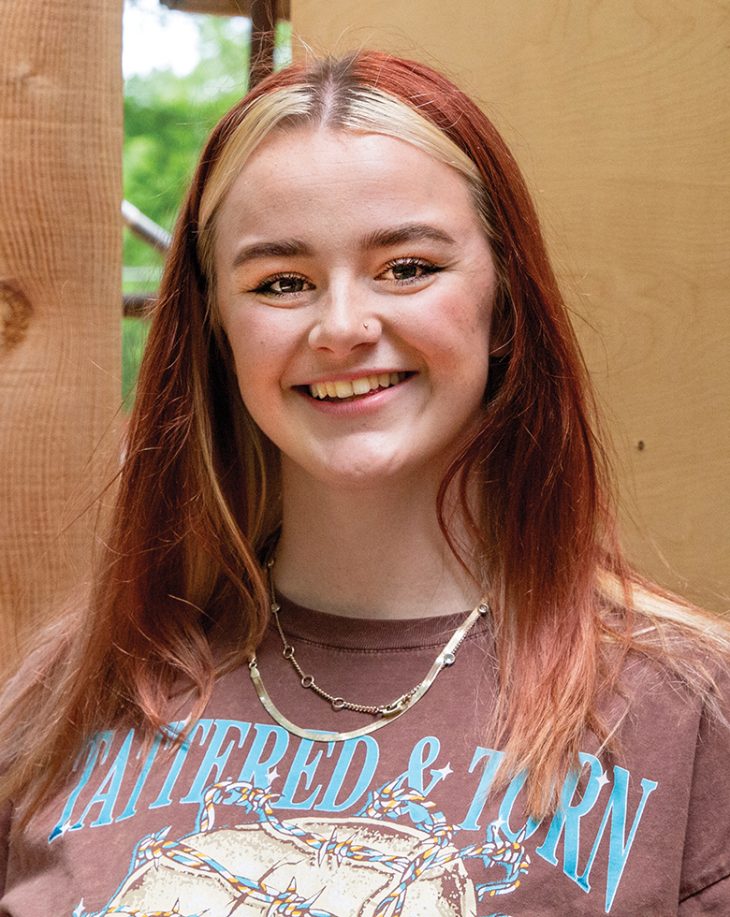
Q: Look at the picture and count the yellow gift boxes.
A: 0